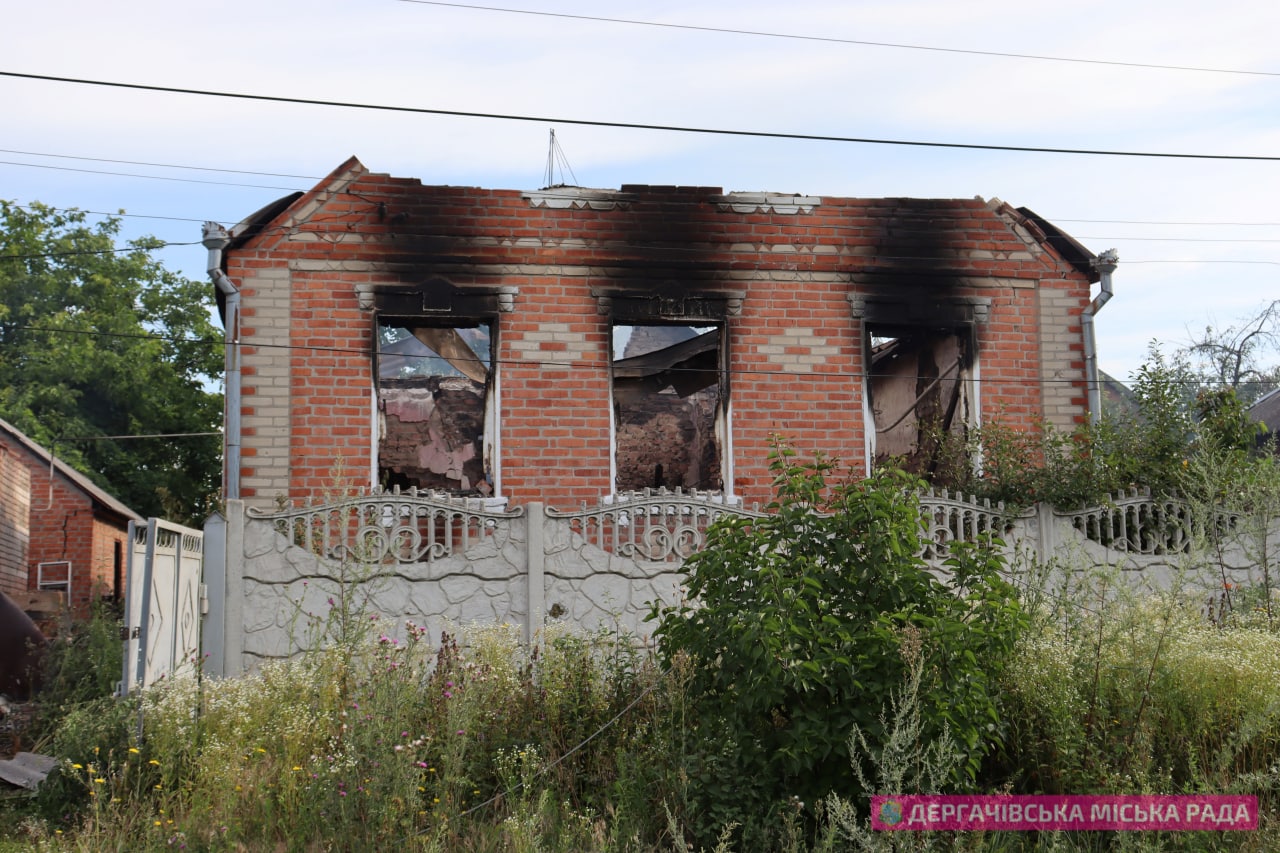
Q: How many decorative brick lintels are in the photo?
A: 3